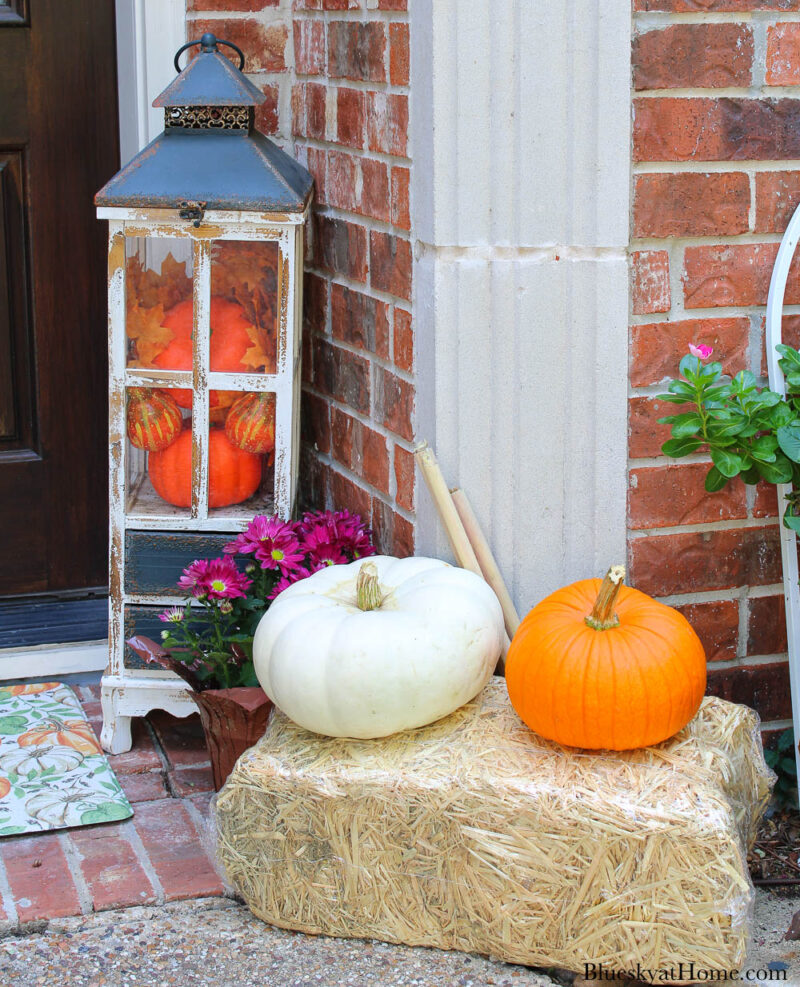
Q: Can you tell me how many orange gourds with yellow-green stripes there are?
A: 2